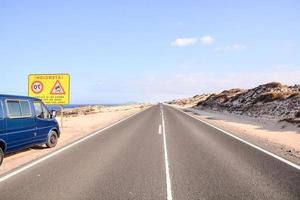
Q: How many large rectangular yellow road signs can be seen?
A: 1